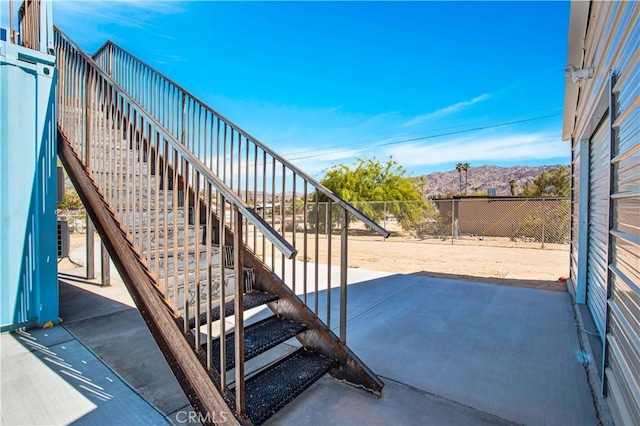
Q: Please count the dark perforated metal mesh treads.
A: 3